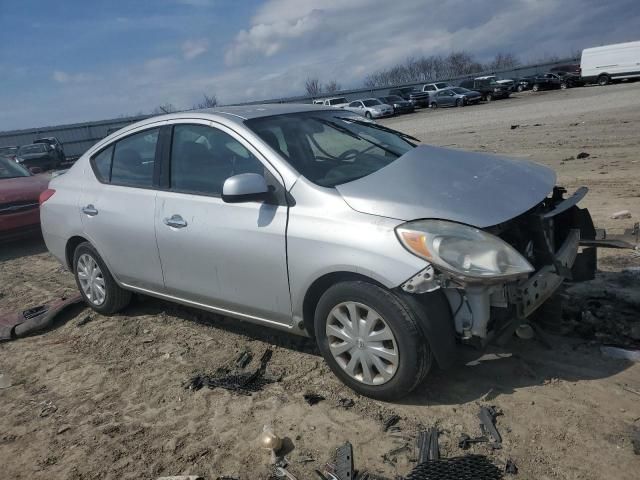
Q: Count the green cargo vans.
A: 0